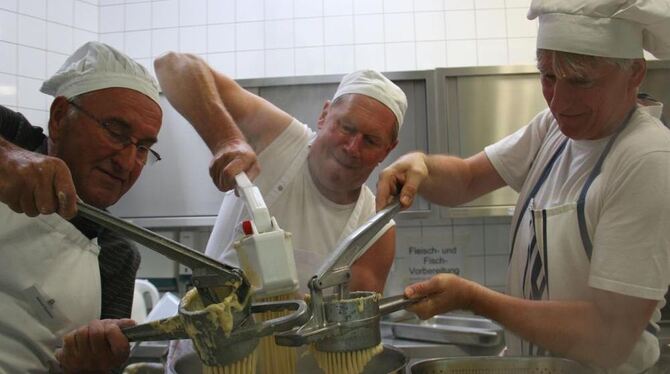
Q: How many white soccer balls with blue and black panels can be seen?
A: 0